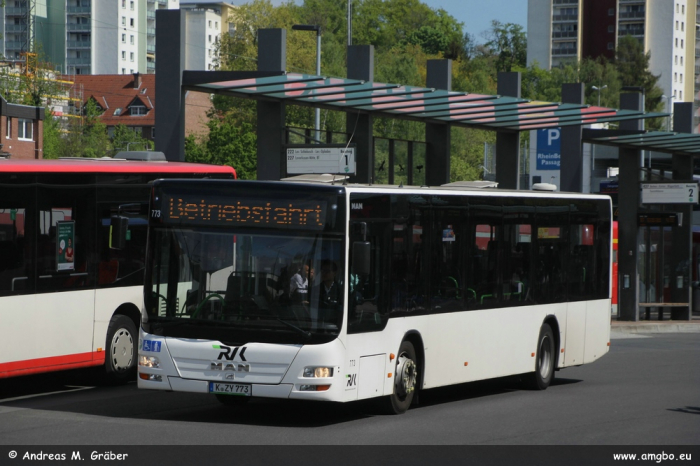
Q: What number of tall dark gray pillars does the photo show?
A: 8